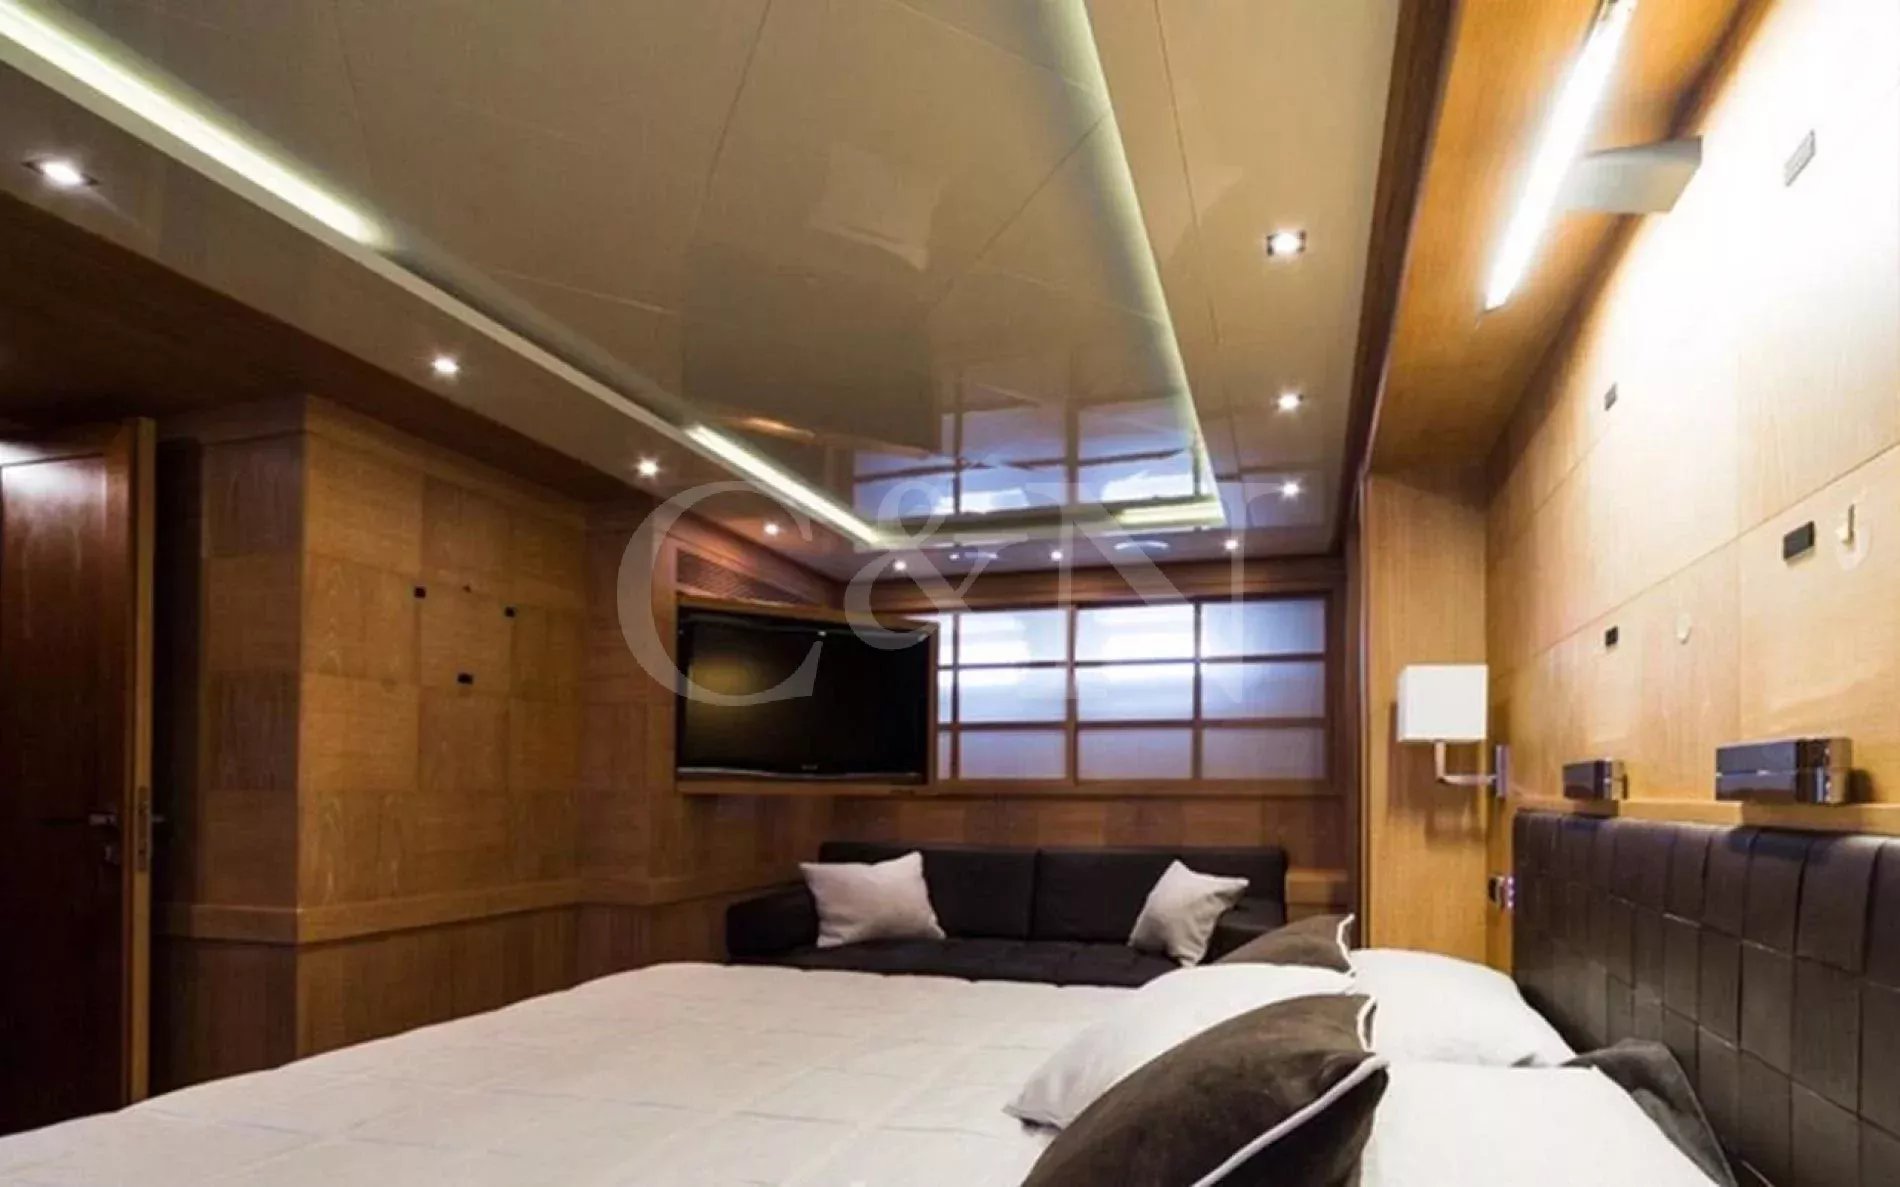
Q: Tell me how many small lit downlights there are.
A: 10